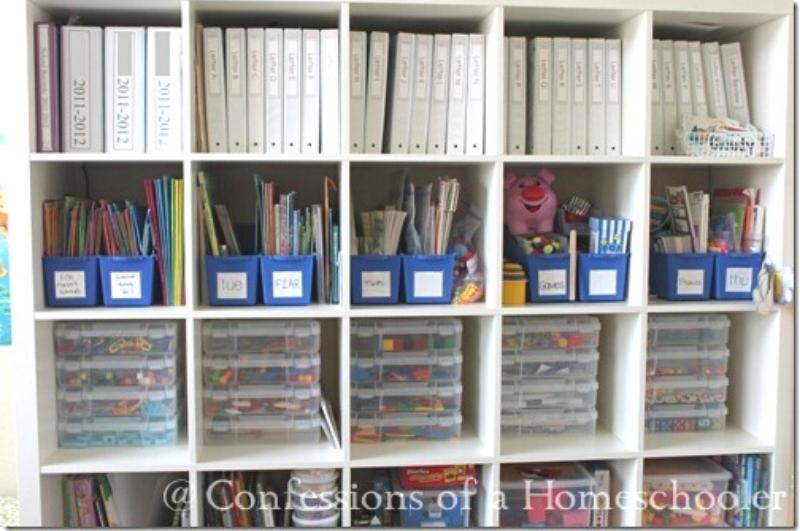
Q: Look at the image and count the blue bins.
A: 10